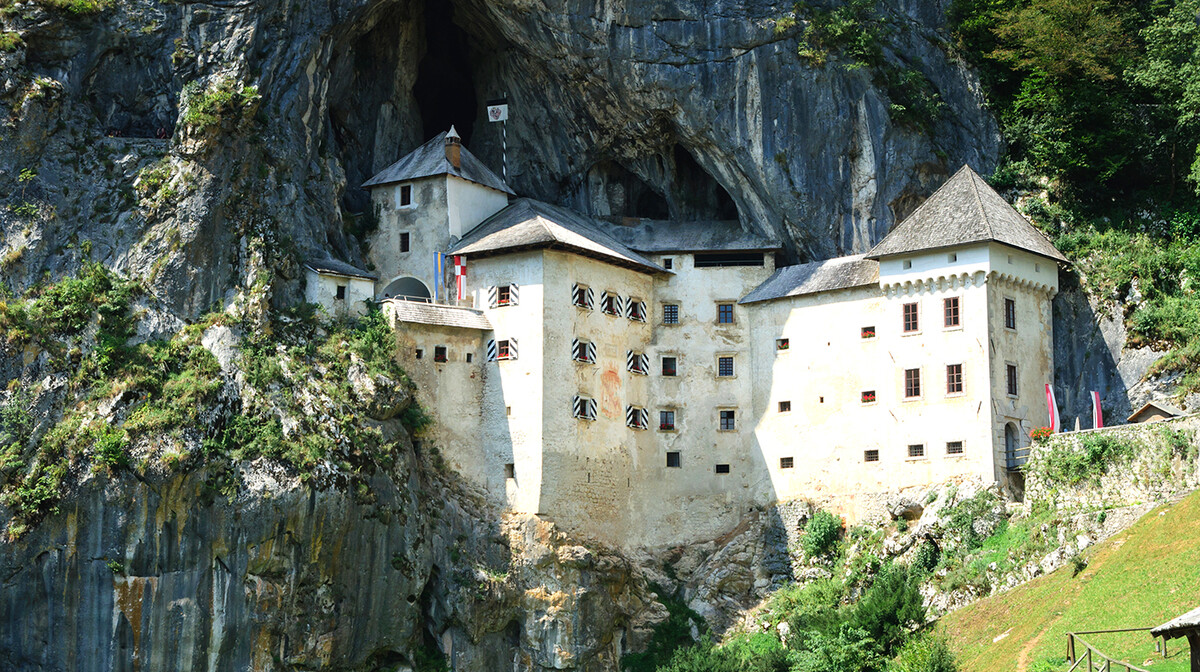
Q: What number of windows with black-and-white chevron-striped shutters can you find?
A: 9